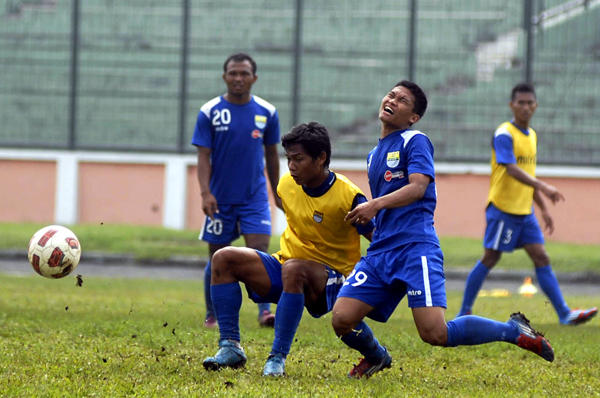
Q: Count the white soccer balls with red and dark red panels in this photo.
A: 1